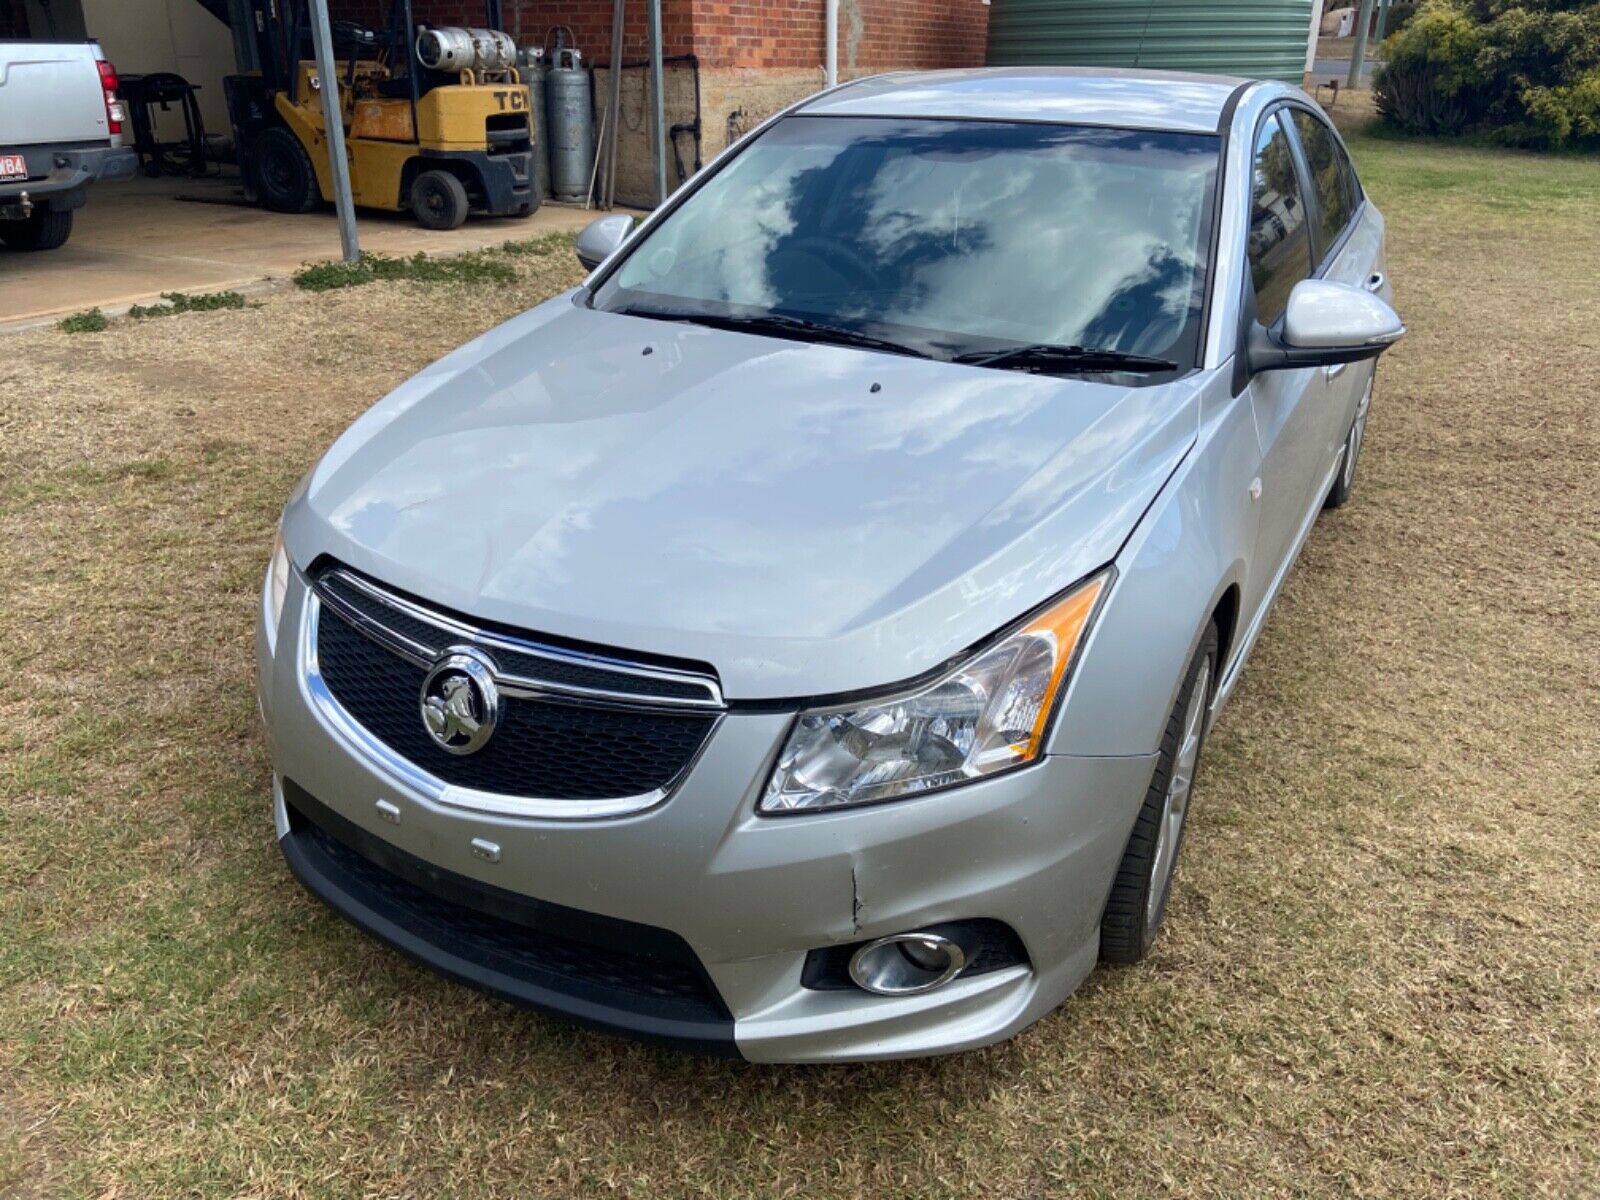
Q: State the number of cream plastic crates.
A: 0